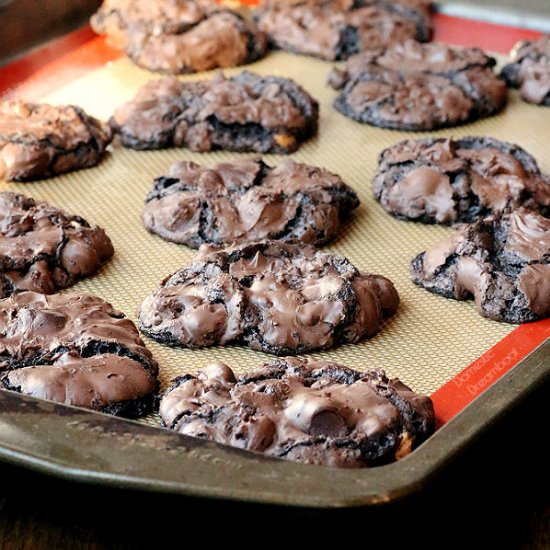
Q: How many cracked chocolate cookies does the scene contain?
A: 13